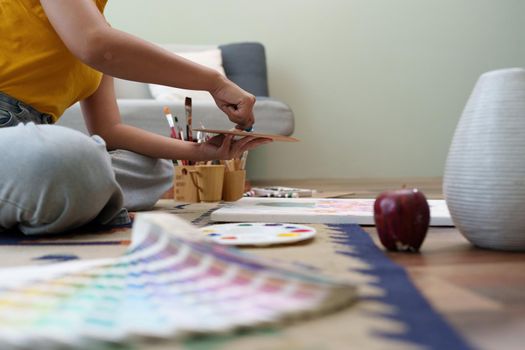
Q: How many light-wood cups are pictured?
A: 3